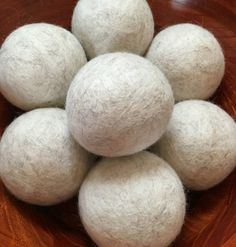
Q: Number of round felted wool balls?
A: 7